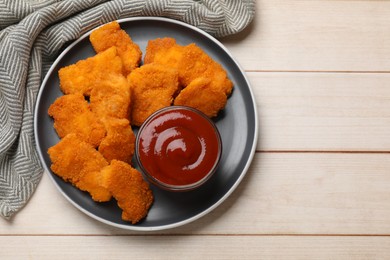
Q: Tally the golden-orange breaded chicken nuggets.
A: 11